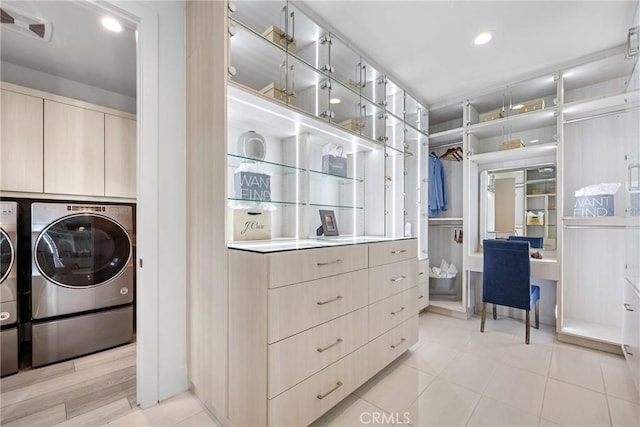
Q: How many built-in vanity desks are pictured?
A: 1